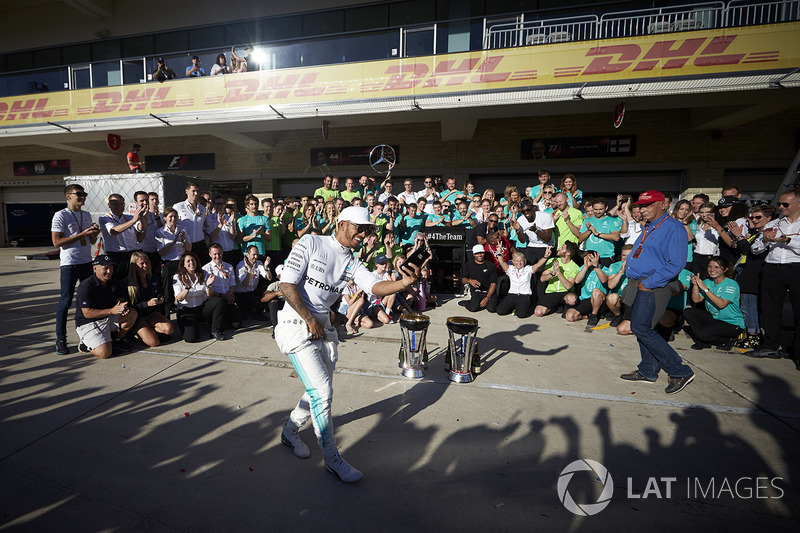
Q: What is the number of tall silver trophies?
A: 2